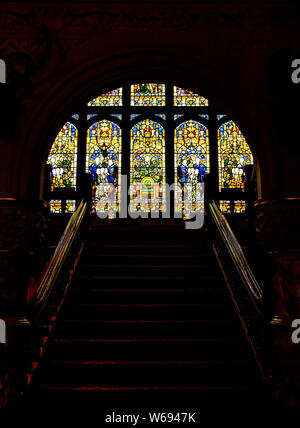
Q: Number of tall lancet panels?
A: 5